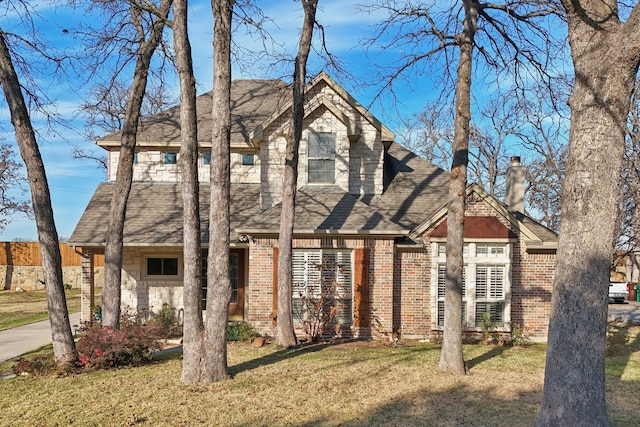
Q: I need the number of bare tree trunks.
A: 7